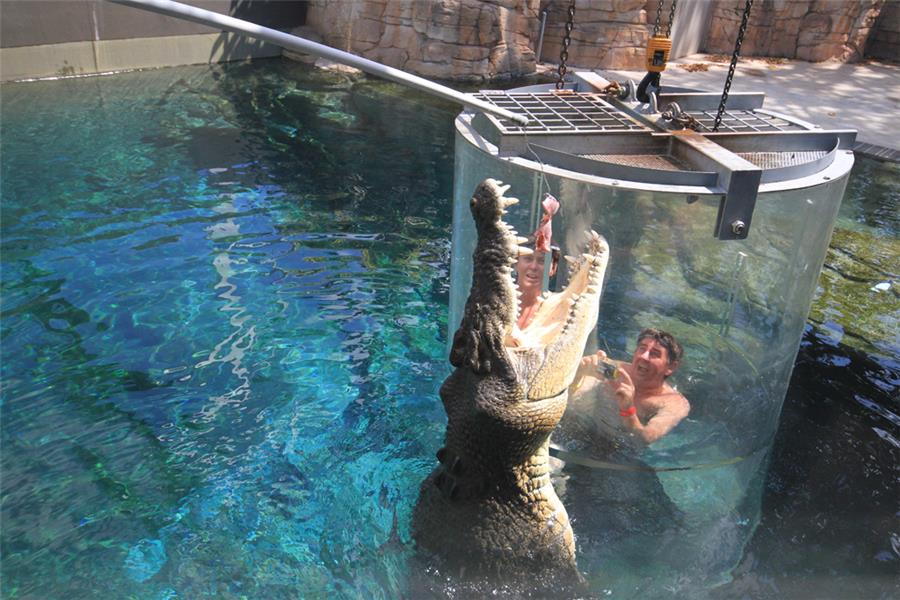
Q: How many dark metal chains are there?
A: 4